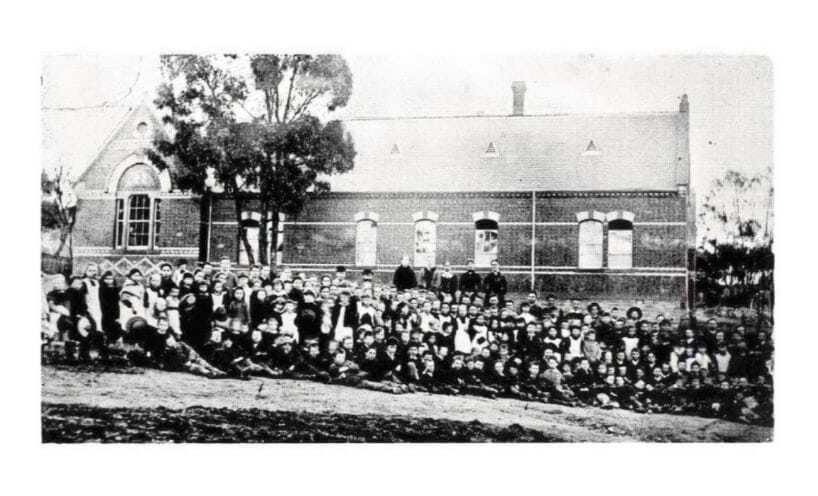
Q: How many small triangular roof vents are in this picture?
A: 3